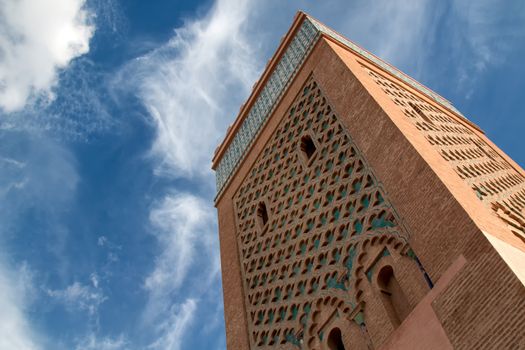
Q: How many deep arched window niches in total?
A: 4